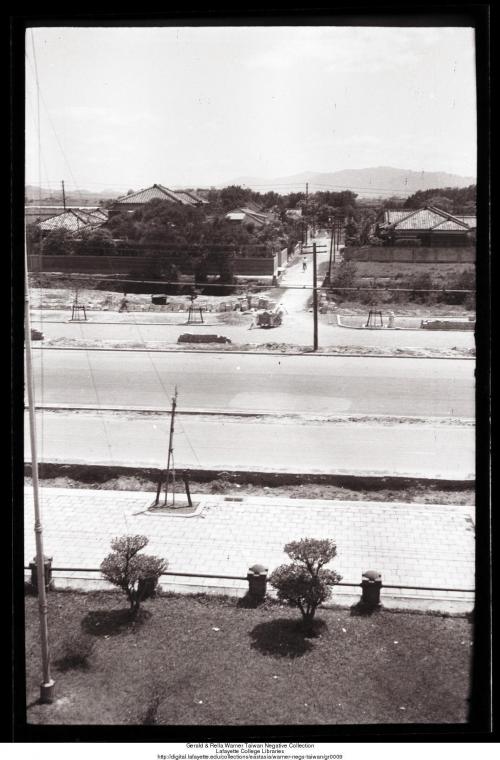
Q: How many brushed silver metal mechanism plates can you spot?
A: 0